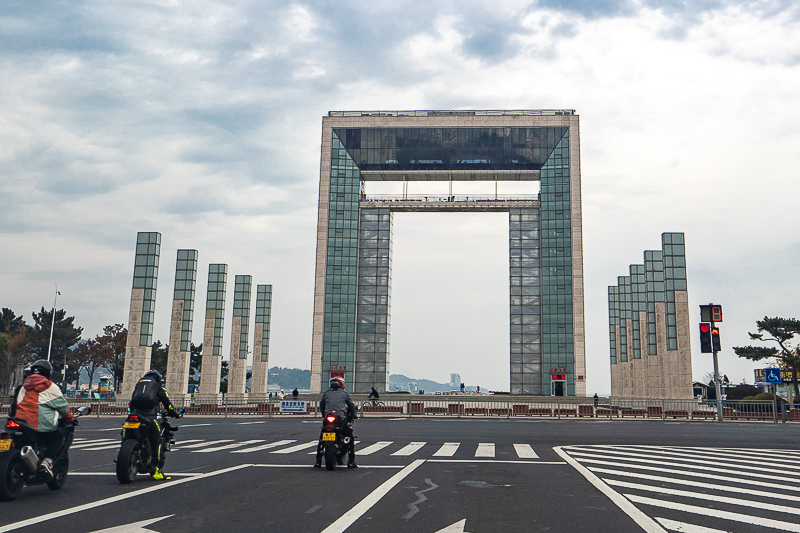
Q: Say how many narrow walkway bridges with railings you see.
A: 1